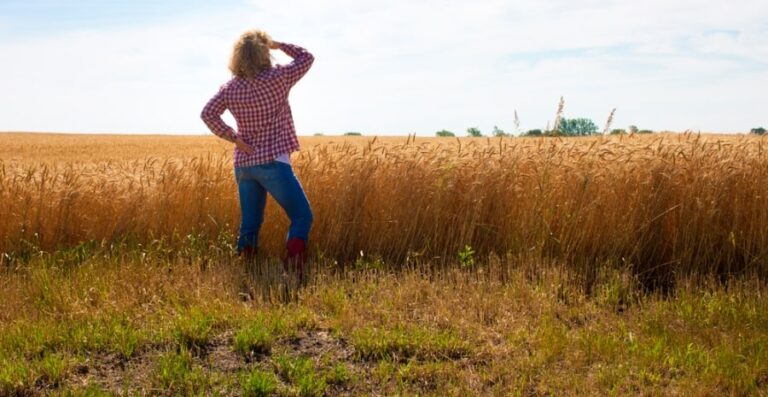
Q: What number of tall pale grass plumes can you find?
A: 3